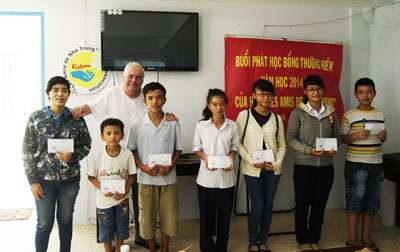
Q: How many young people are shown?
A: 7